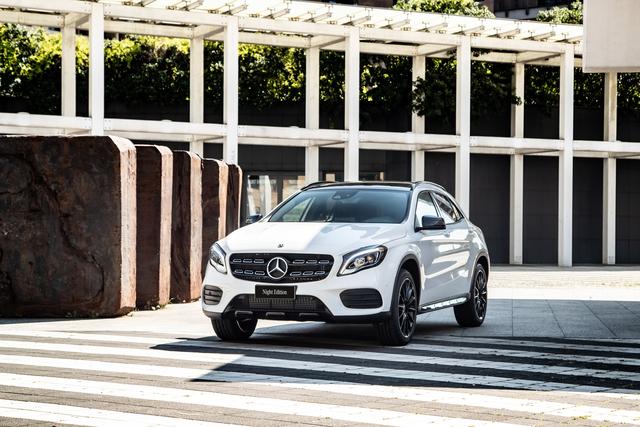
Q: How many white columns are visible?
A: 11